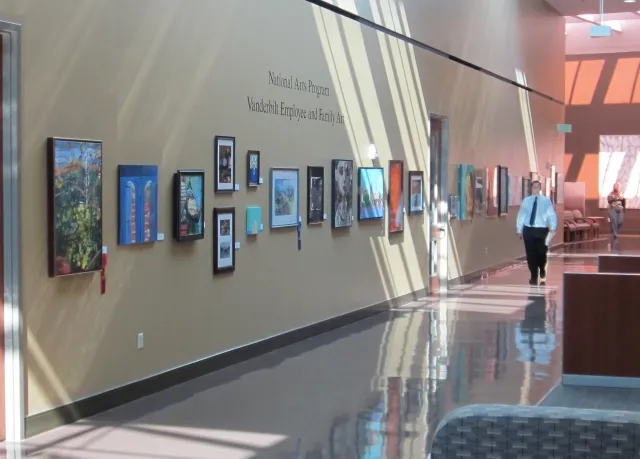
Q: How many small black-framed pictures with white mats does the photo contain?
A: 2